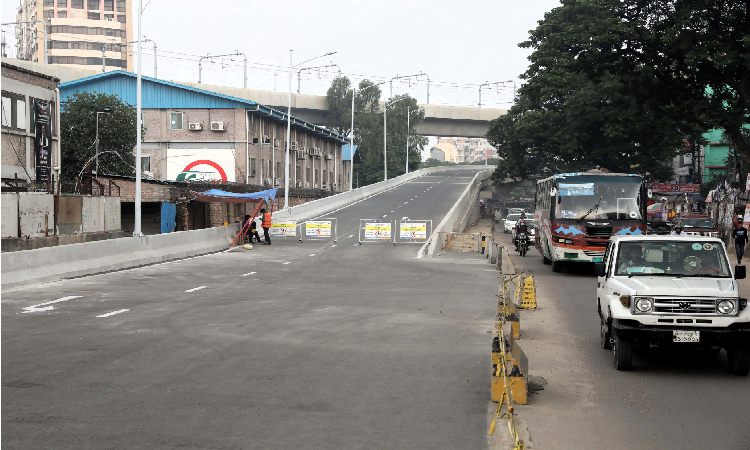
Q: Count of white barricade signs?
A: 4